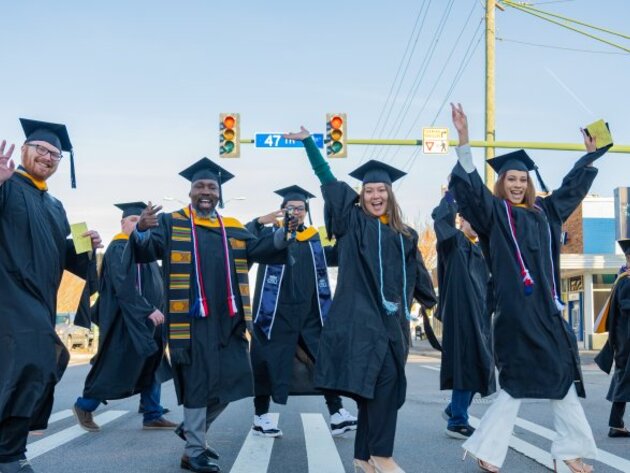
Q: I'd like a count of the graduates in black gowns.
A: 8